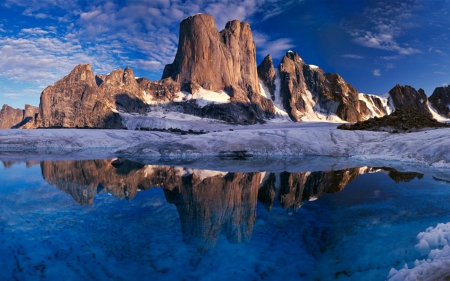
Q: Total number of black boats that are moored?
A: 0